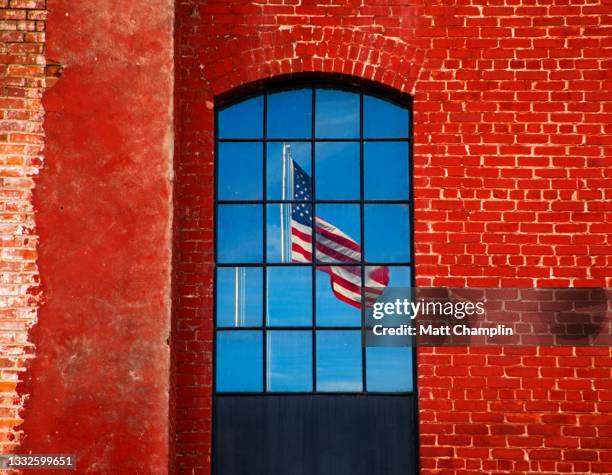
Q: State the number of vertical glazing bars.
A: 3